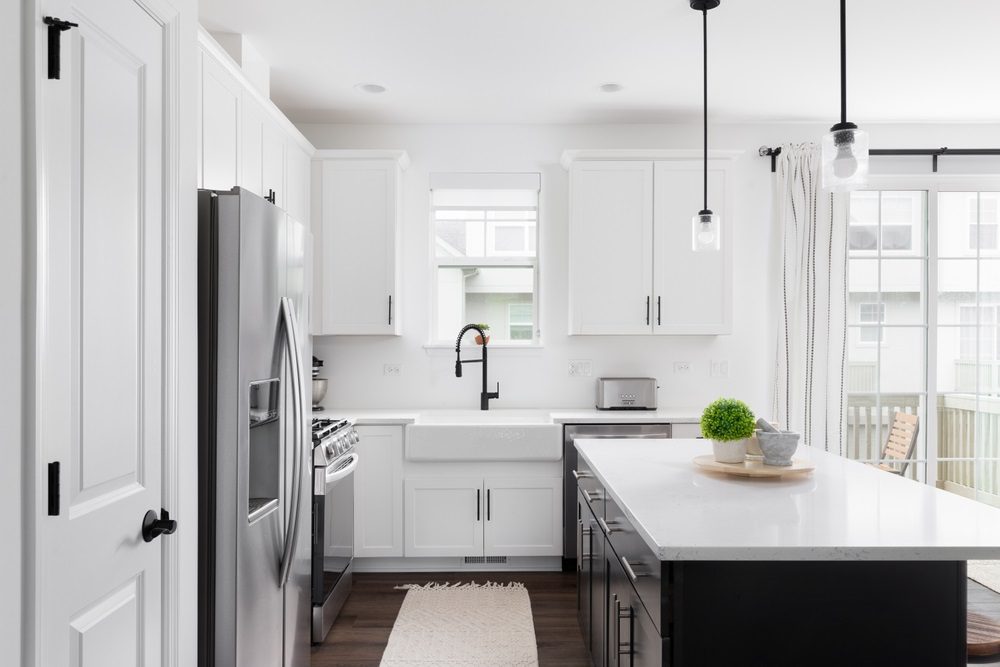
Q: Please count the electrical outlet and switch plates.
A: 4